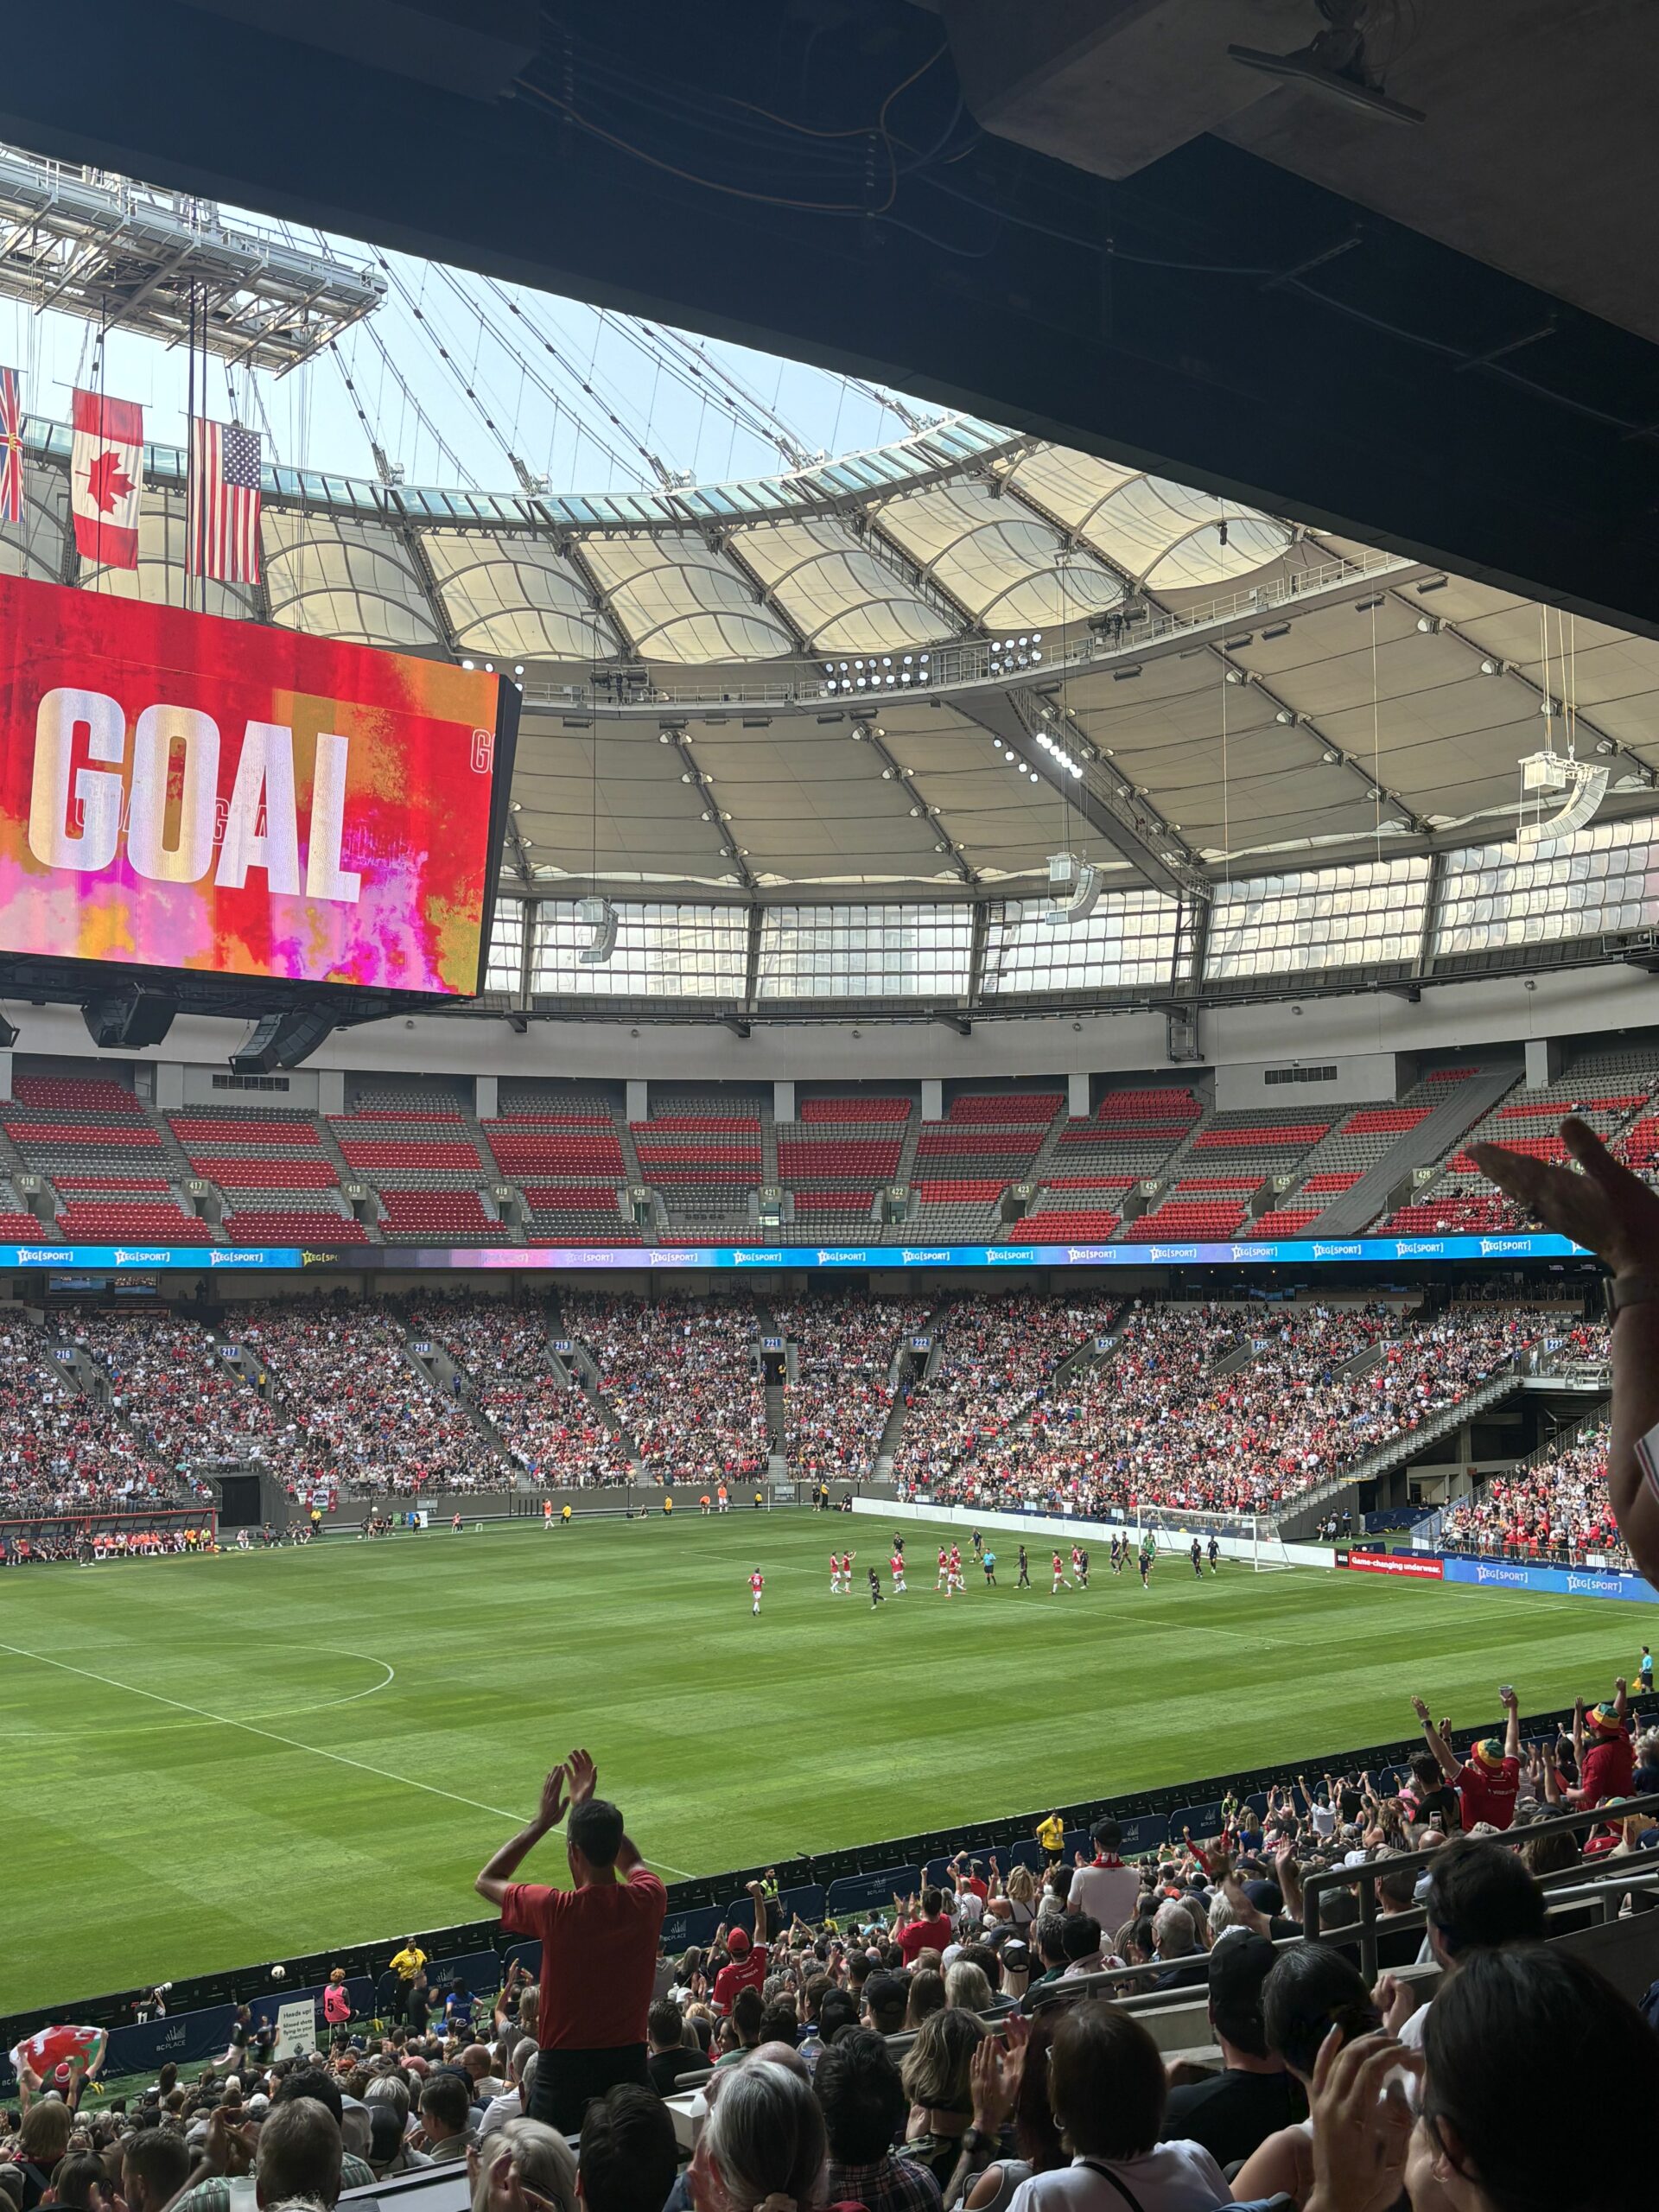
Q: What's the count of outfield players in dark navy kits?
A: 10